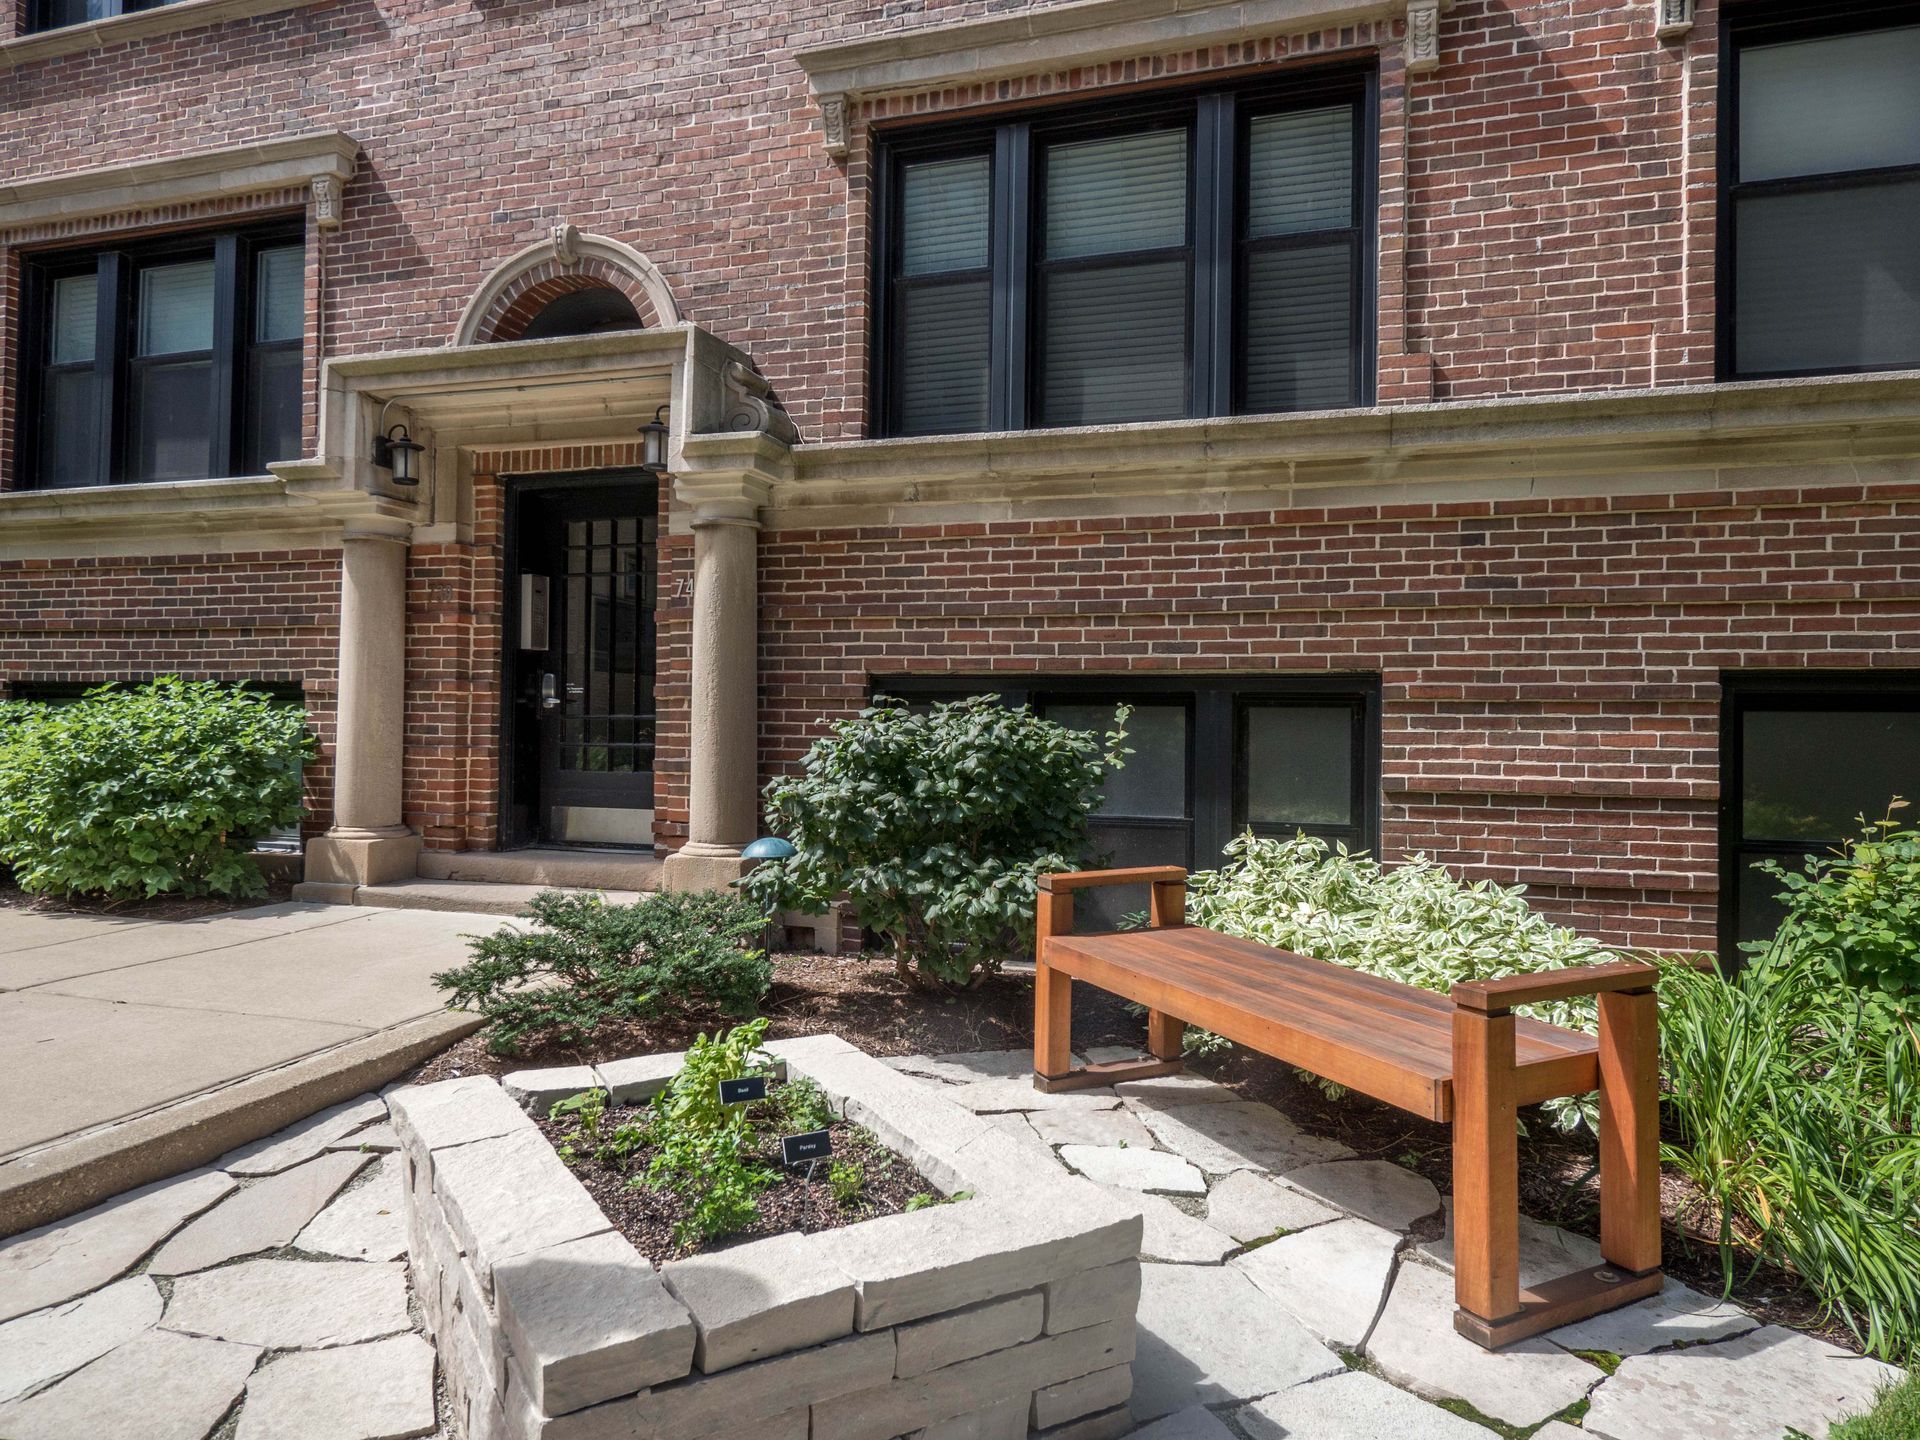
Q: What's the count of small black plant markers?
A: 2